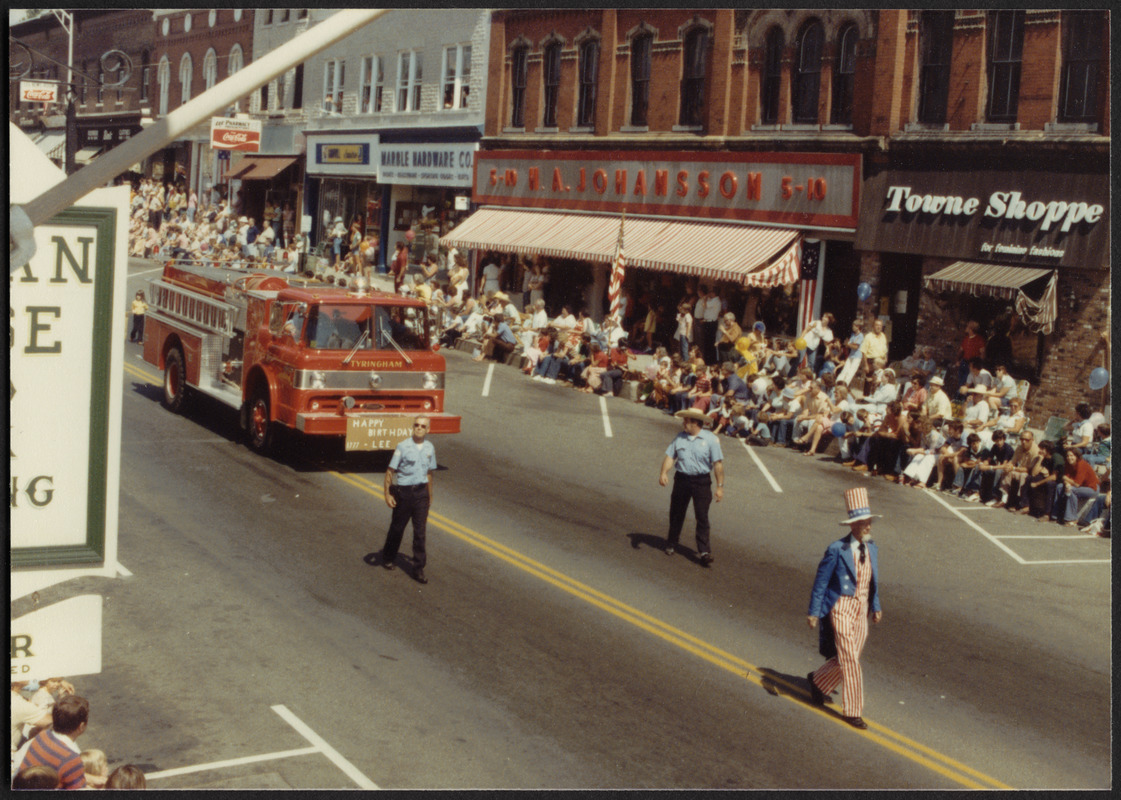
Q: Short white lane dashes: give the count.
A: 3